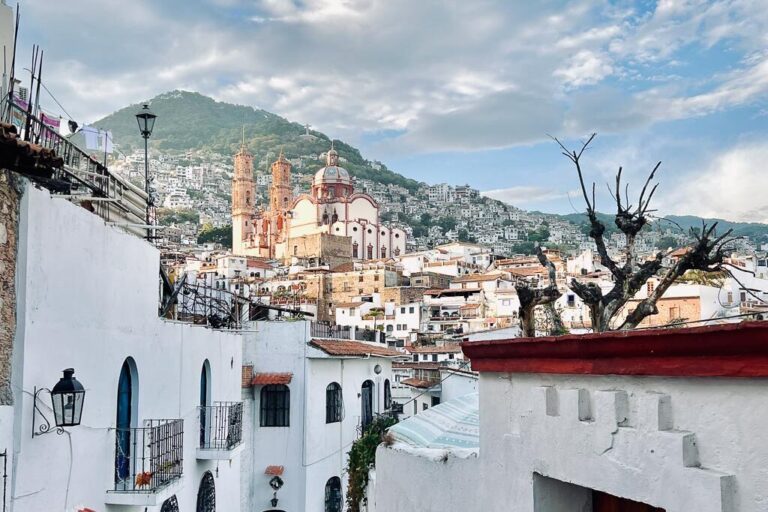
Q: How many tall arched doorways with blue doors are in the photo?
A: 2